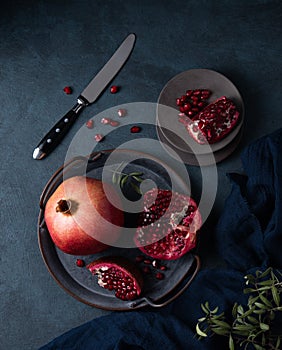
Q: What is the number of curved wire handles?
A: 2